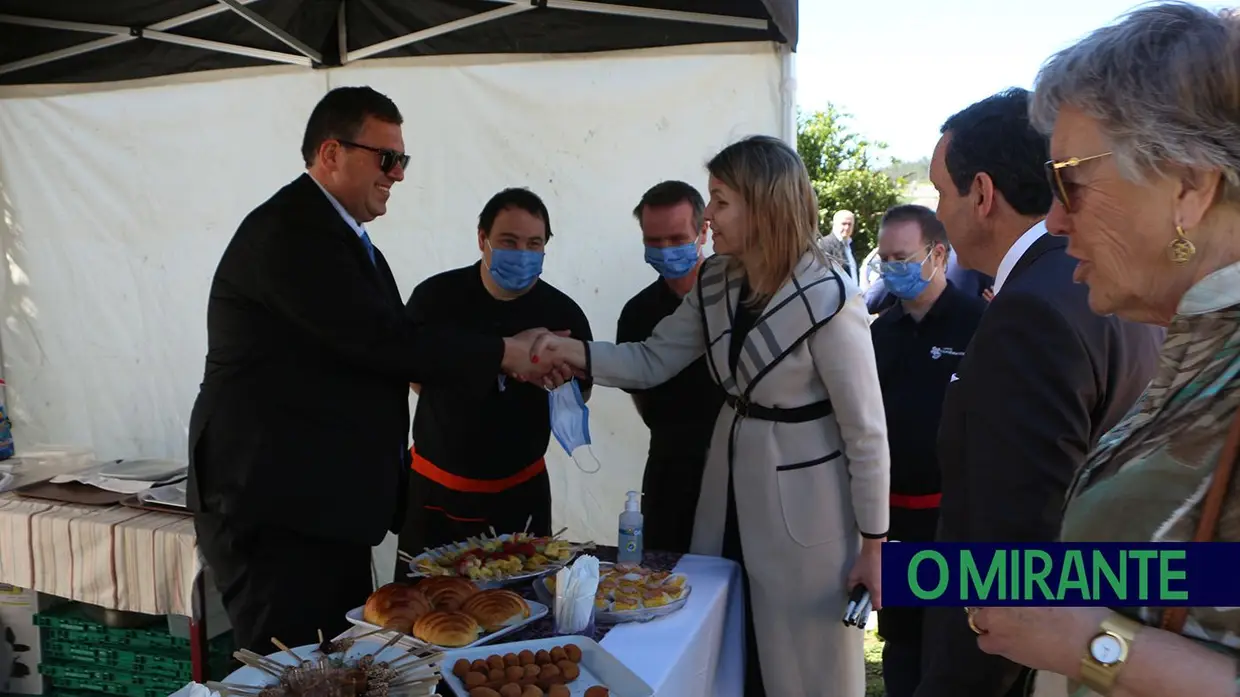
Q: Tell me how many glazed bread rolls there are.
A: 4